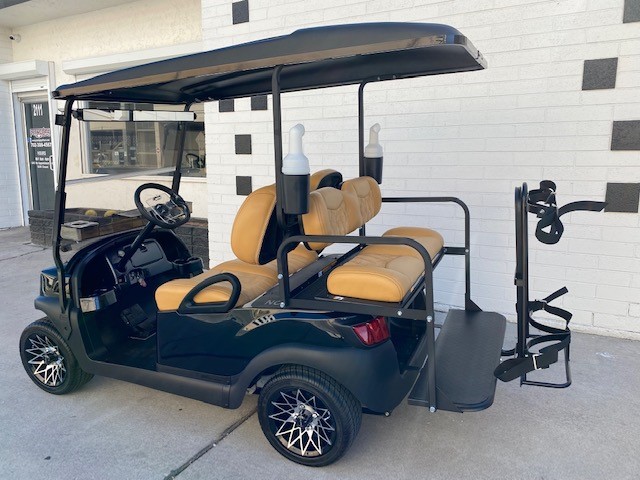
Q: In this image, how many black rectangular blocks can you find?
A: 9